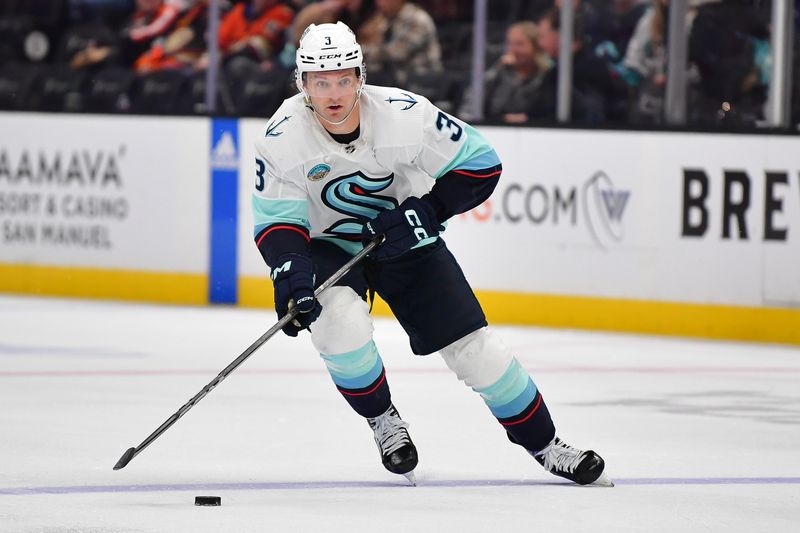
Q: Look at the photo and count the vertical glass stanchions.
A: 5